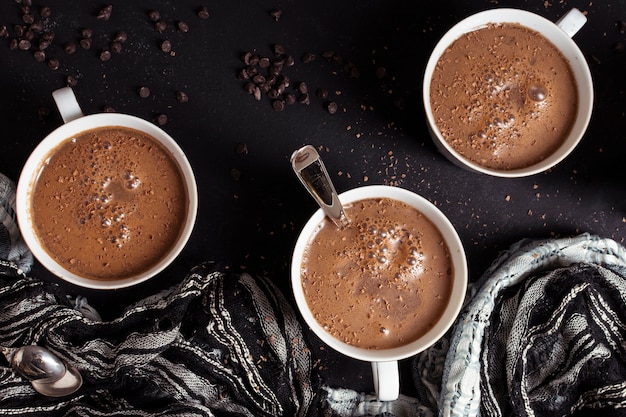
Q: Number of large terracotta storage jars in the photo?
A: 0